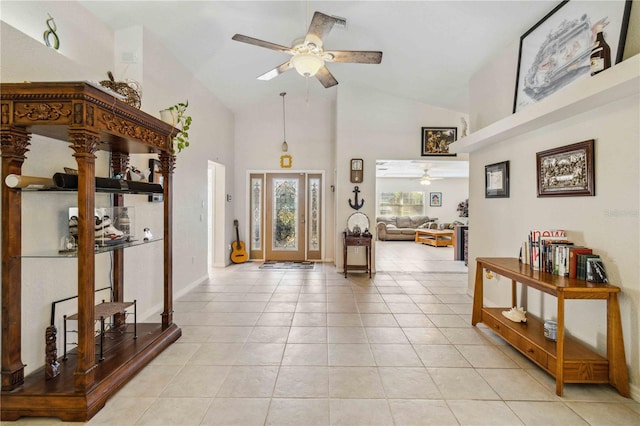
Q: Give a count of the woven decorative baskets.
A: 1